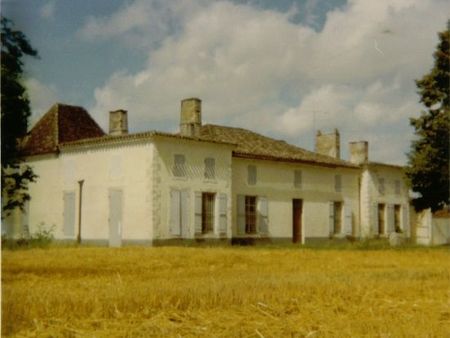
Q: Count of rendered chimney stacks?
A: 4